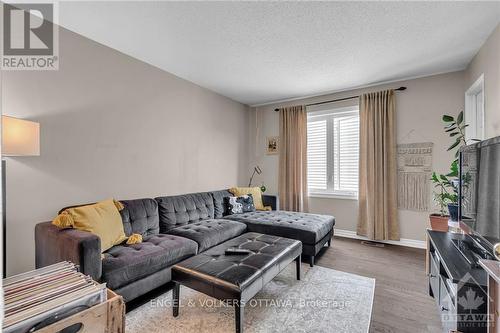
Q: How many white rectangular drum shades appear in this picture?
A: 1